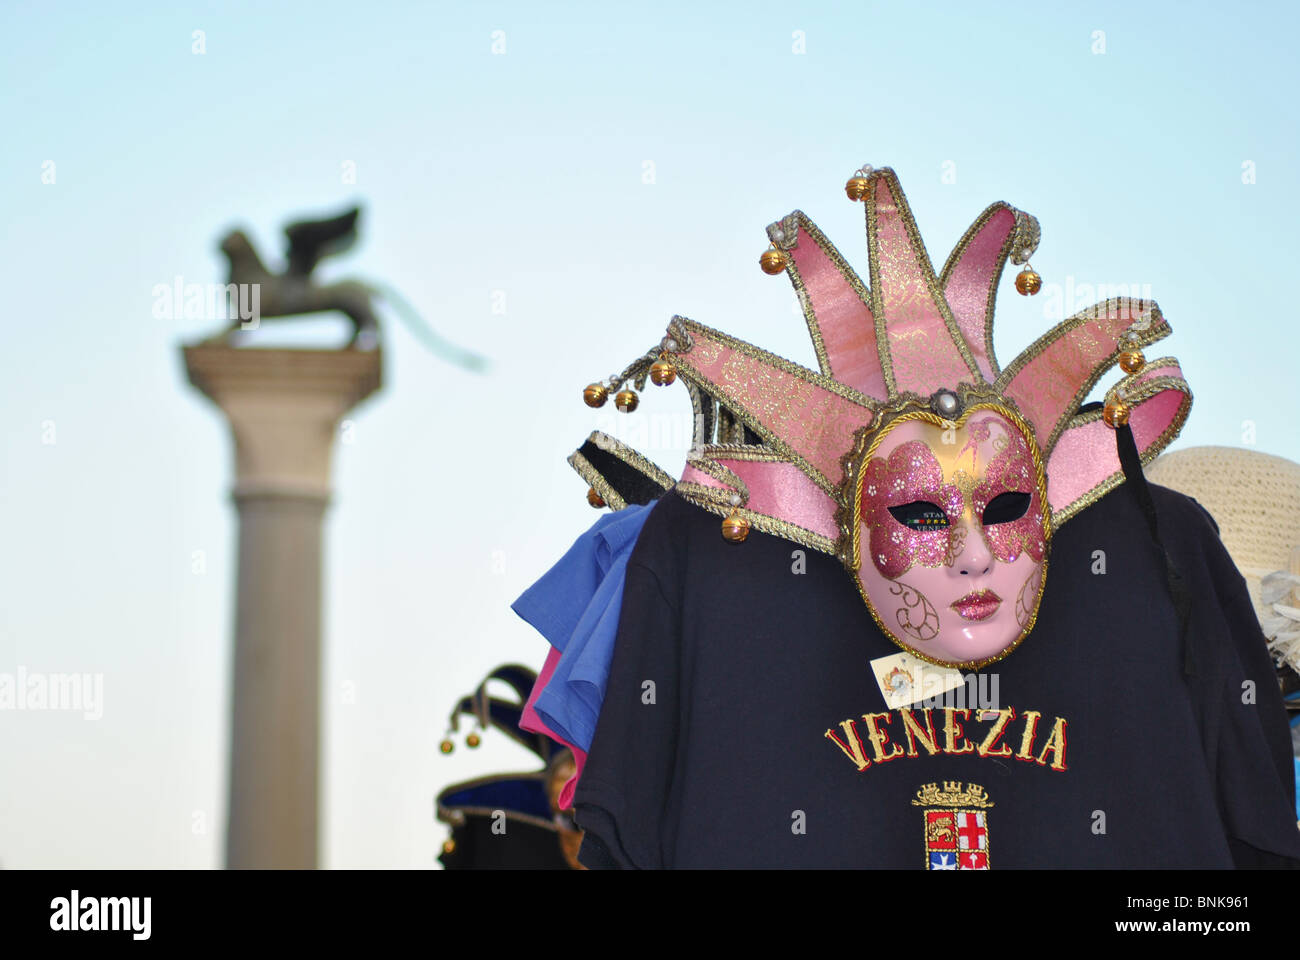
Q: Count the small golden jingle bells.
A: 13